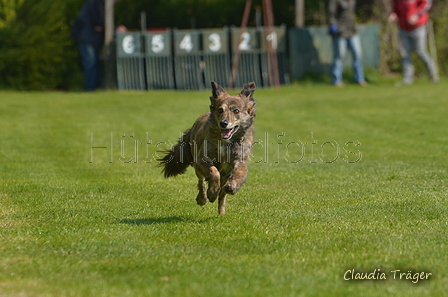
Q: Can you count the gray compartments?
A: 6